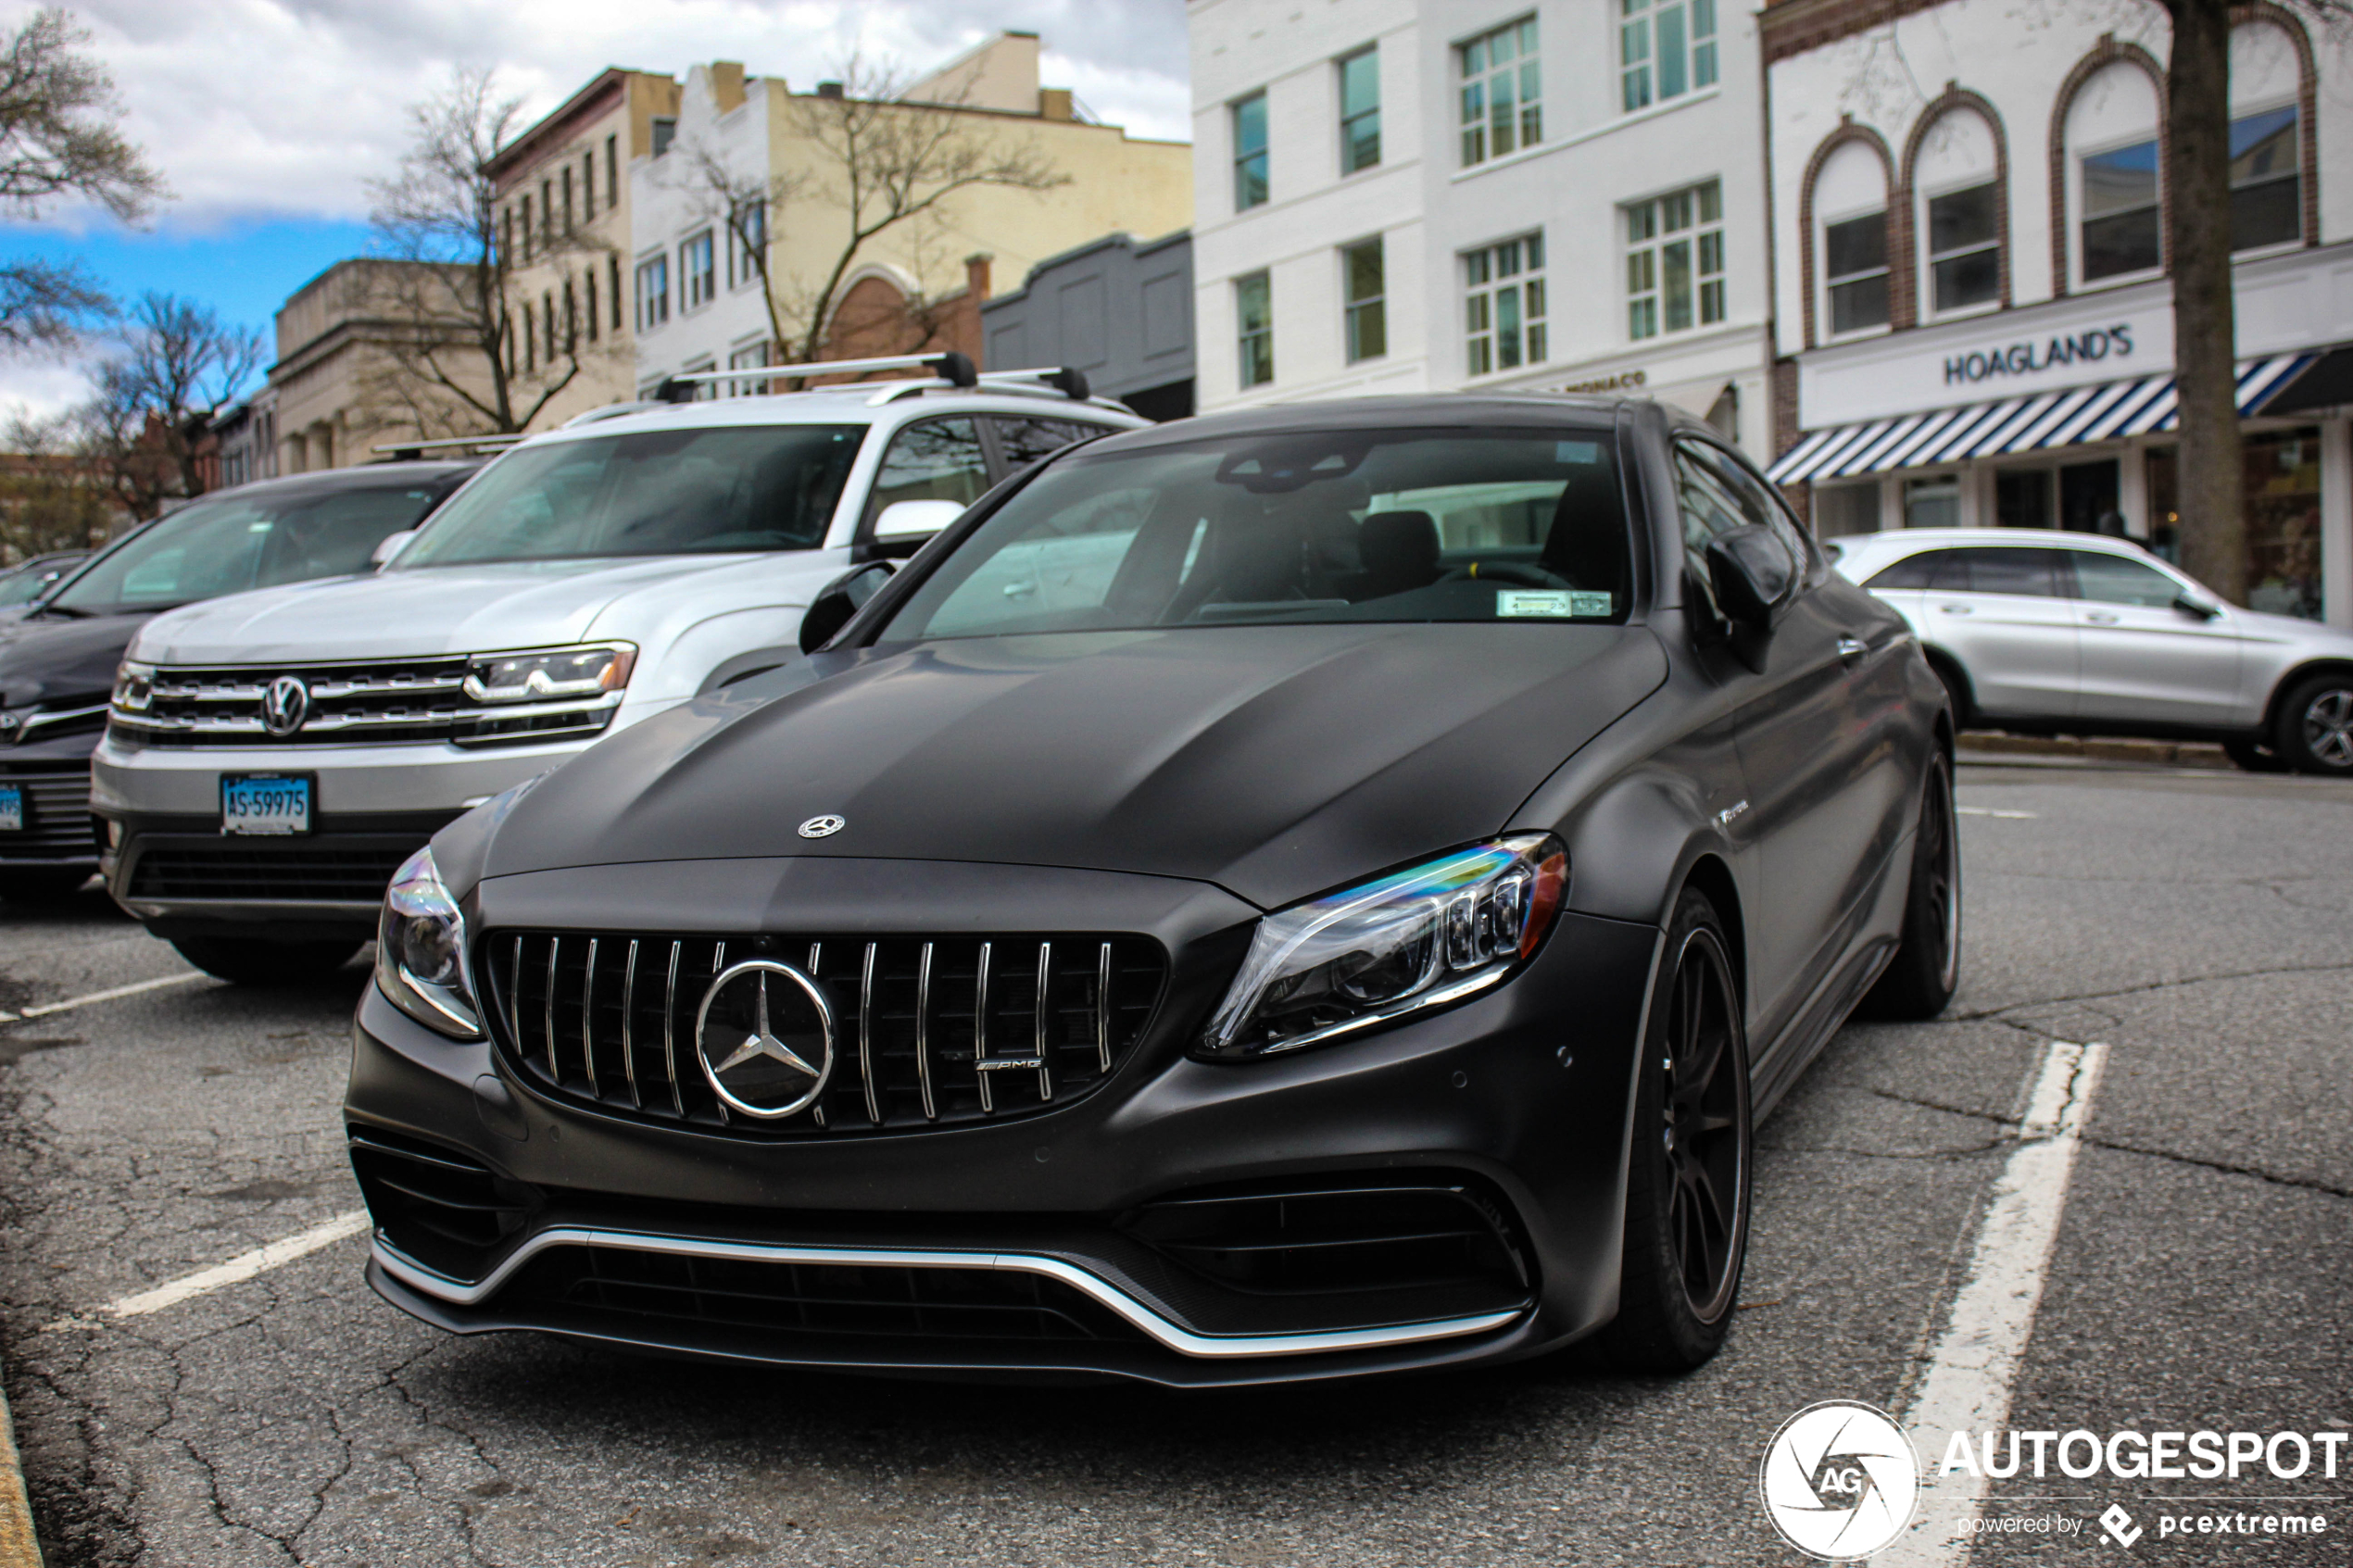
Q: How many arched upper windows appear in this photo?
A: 4